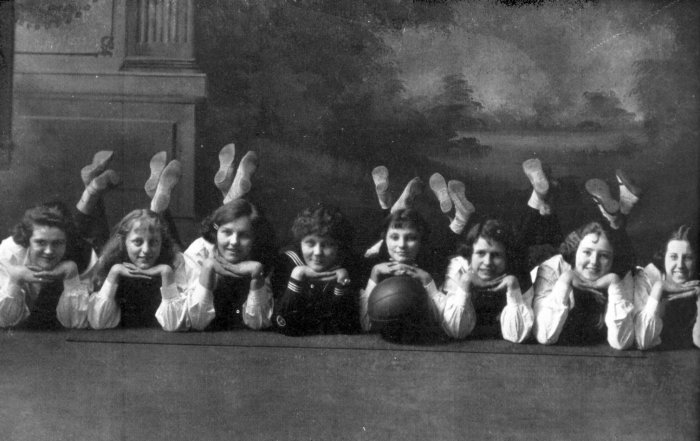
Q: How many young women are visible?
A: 8